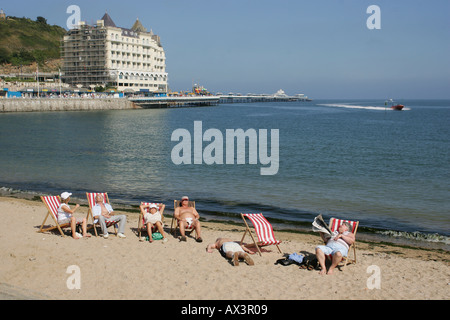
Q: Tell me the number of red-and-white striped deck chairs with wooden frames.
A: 6